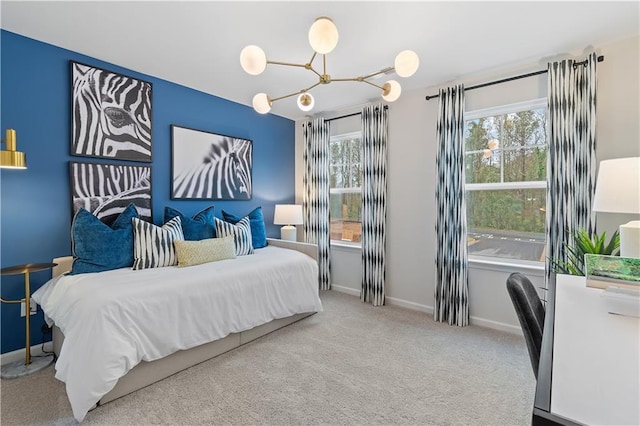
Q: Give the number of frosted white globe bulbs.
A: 6